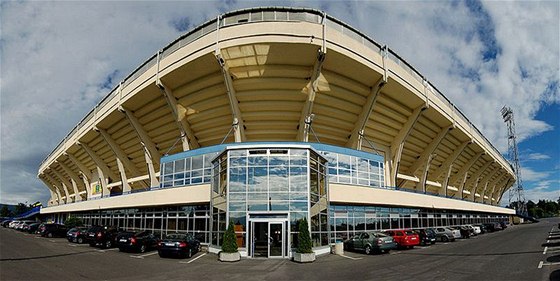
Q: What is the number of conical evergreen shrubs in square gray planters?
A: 2